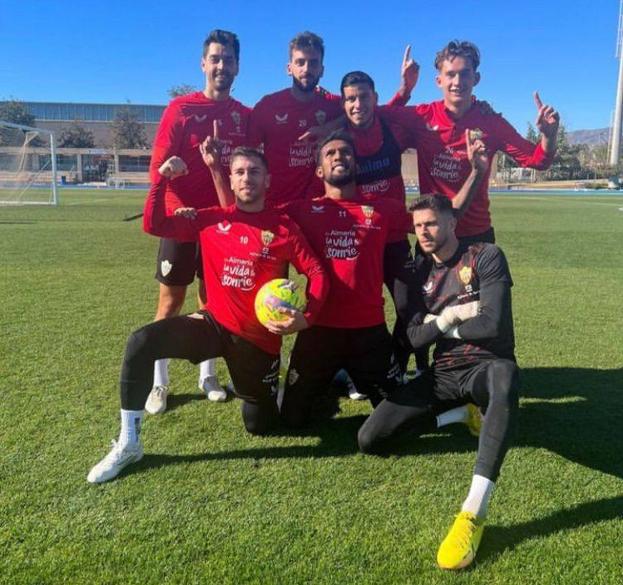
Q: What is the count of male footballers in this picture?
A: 7